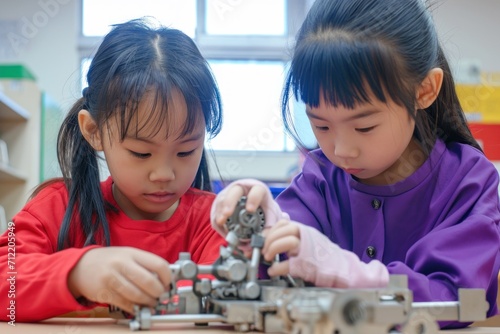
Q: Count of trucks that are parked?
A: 0